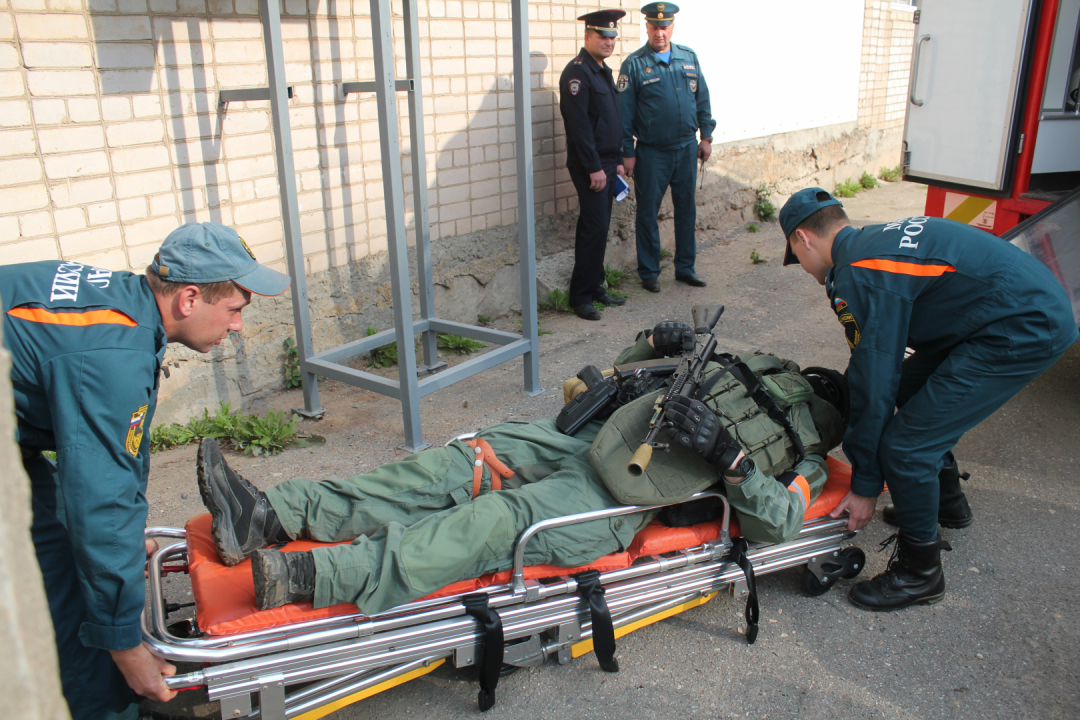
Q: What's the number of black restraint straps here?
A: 3